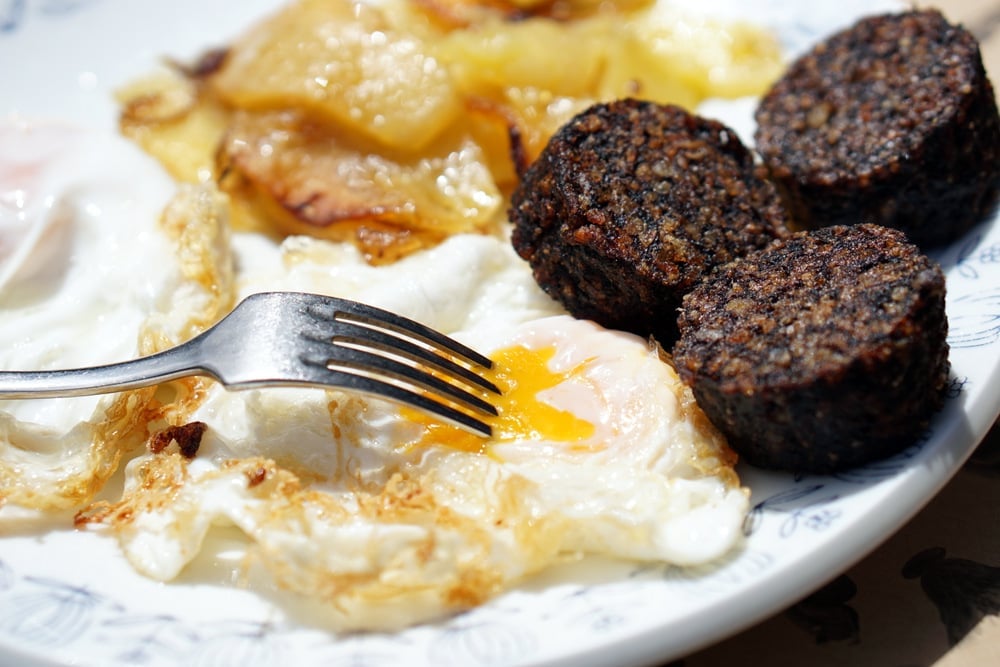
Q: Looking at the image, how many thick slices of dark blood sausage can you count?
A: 3